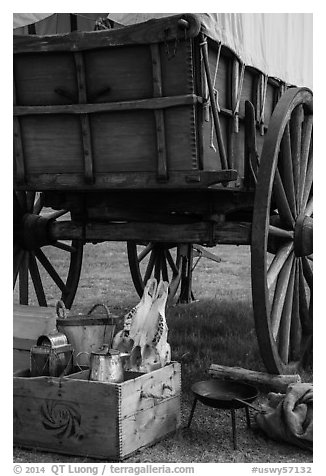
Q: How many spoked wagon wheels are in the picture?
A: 3